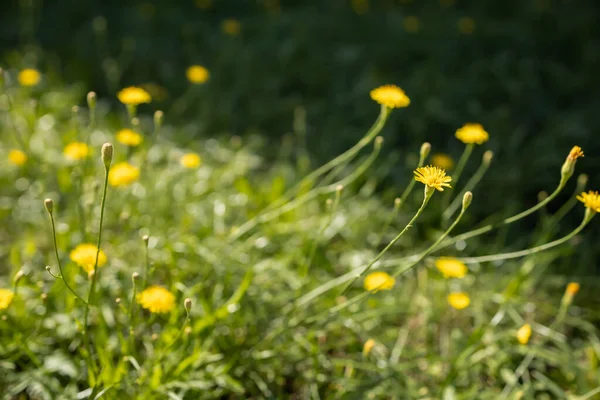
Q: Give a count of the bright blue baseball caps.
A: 0